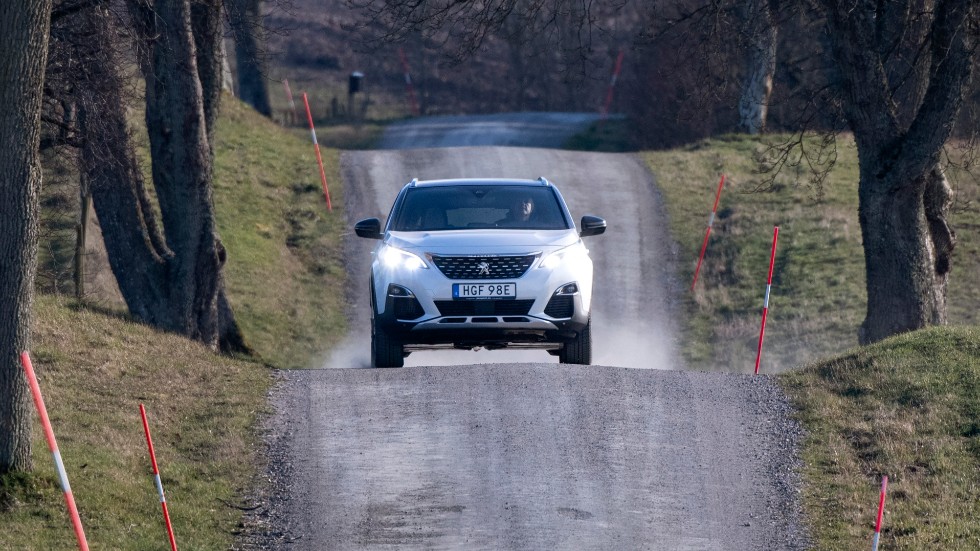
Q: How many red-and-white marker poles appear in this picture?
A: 9